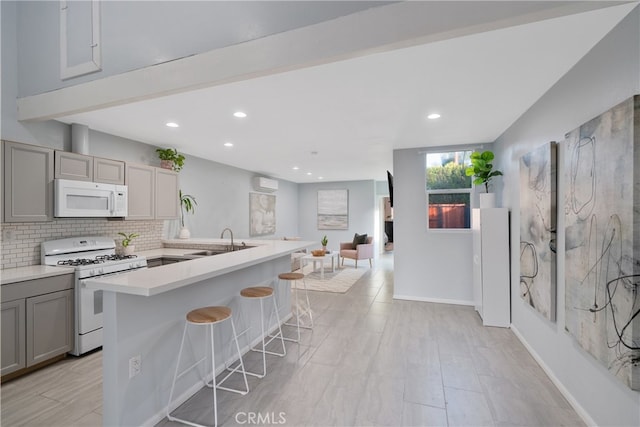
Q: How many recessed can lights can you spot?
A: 7